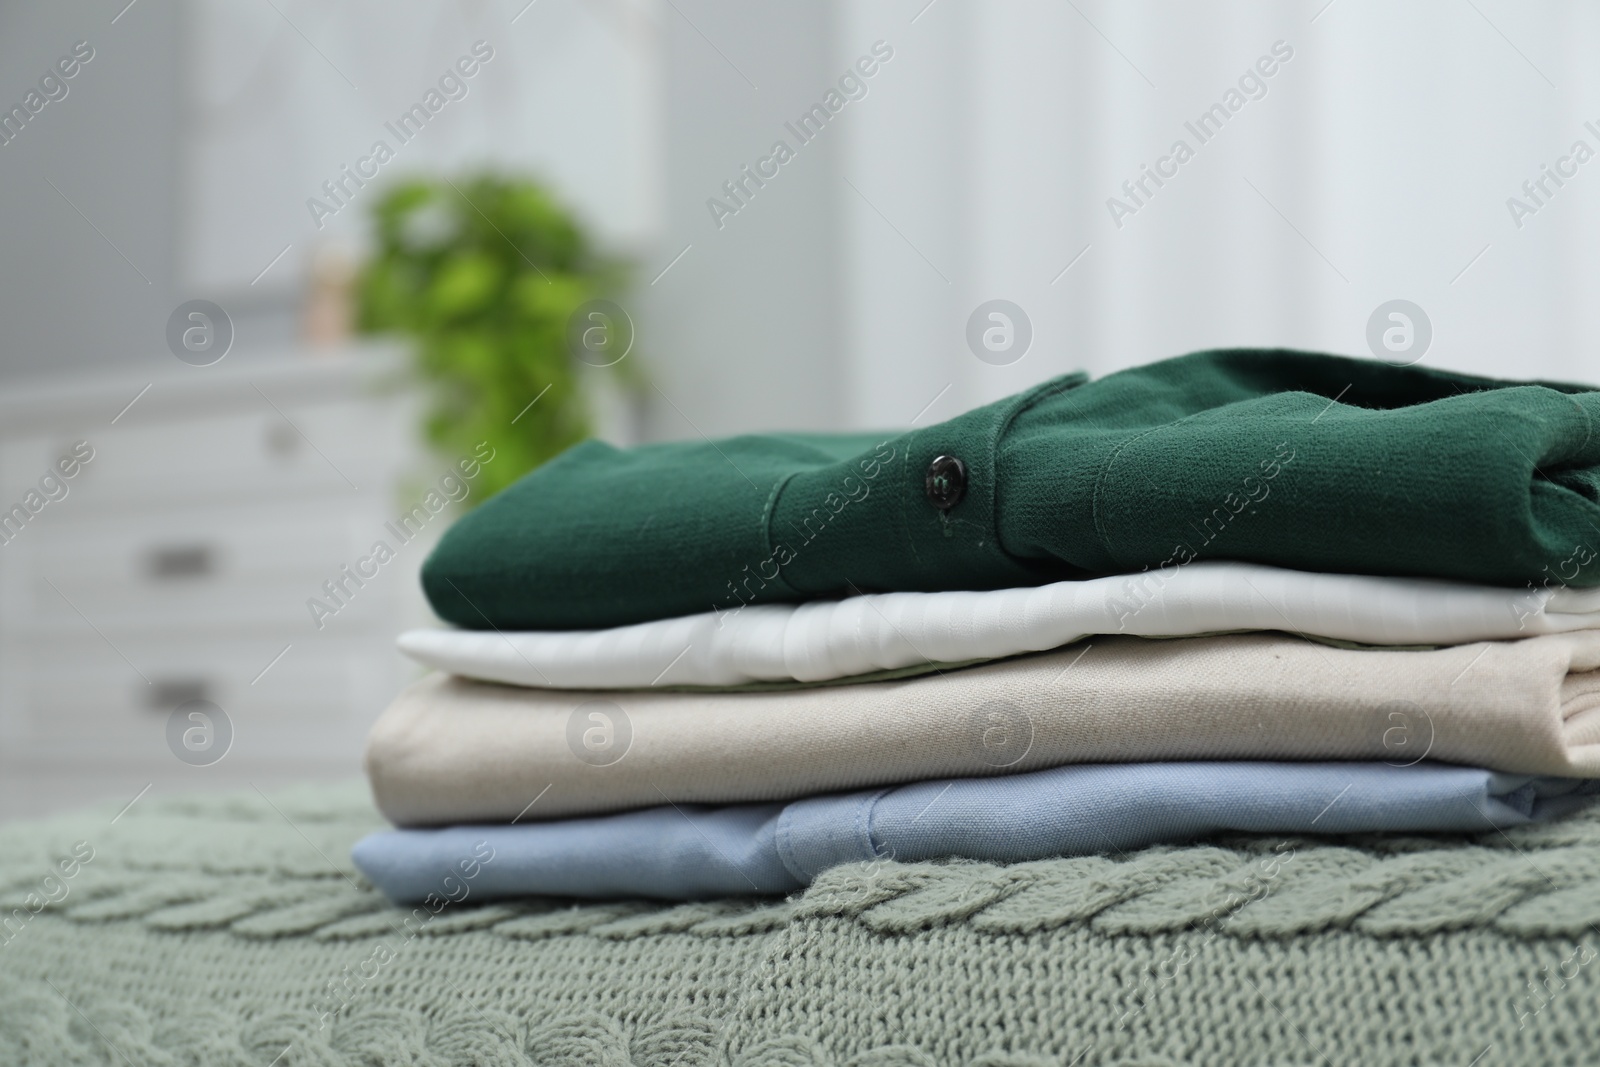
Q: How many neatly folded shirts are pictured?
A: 4